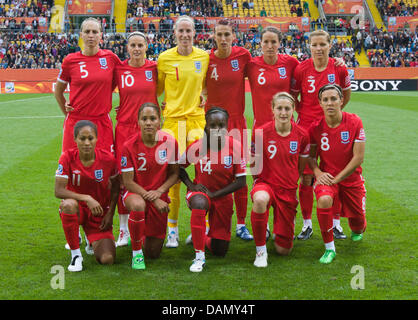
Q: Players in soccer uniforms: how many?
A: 11